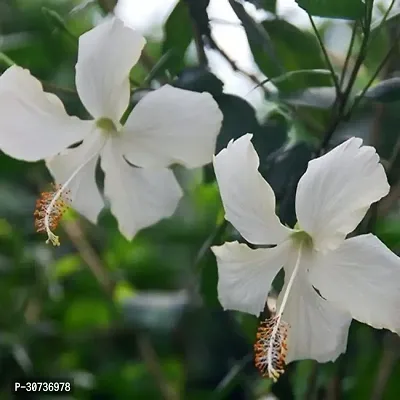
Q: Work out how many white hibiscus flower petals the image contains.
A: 10